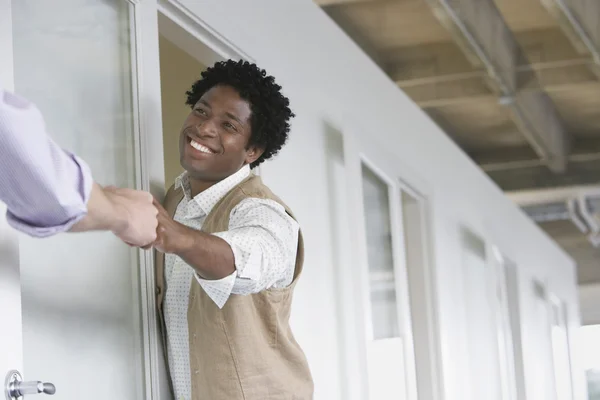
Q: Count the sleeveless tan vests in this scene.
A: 1